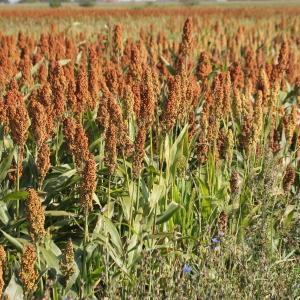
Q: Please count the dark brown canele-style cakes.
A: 0